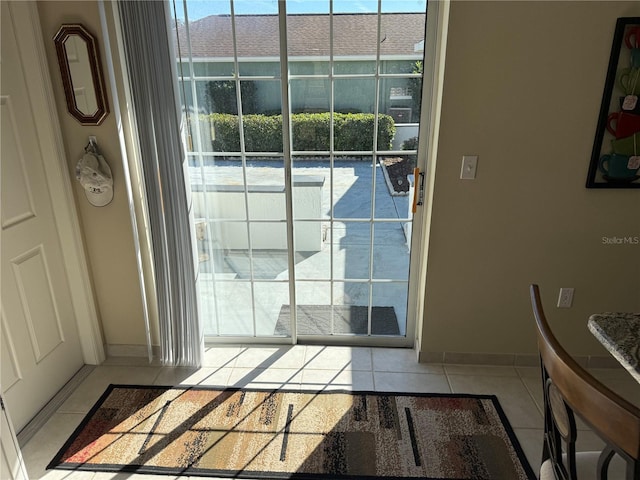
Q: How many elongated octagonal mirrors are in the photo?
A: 1